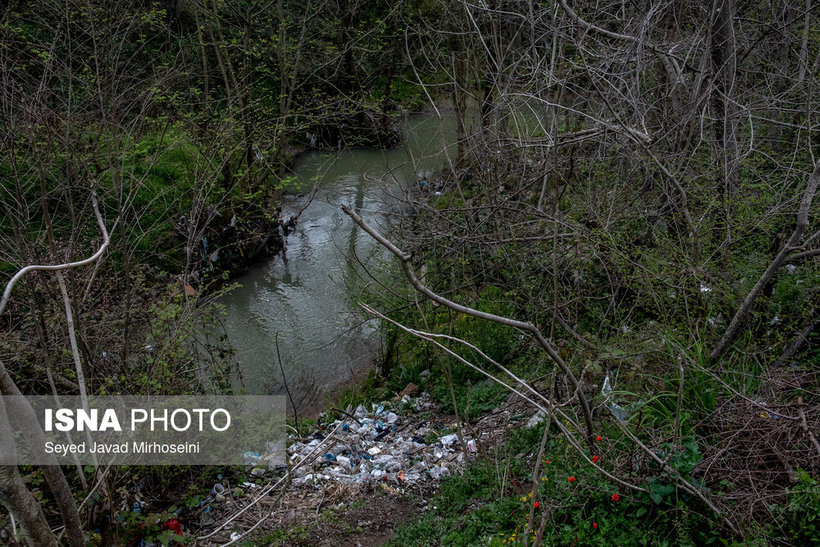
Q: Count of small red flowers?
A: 7